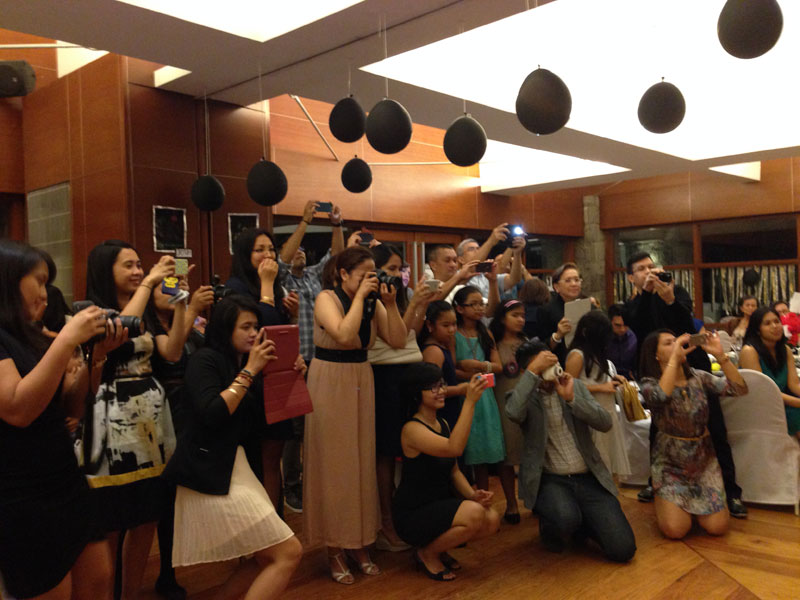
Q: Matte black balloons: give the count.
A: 9